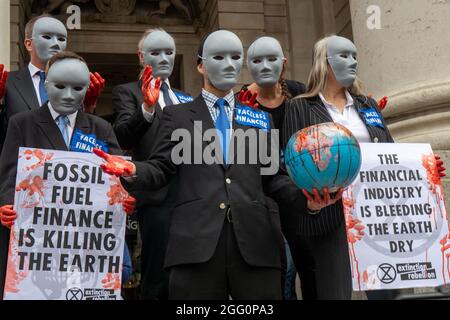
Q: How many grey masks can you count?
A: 6